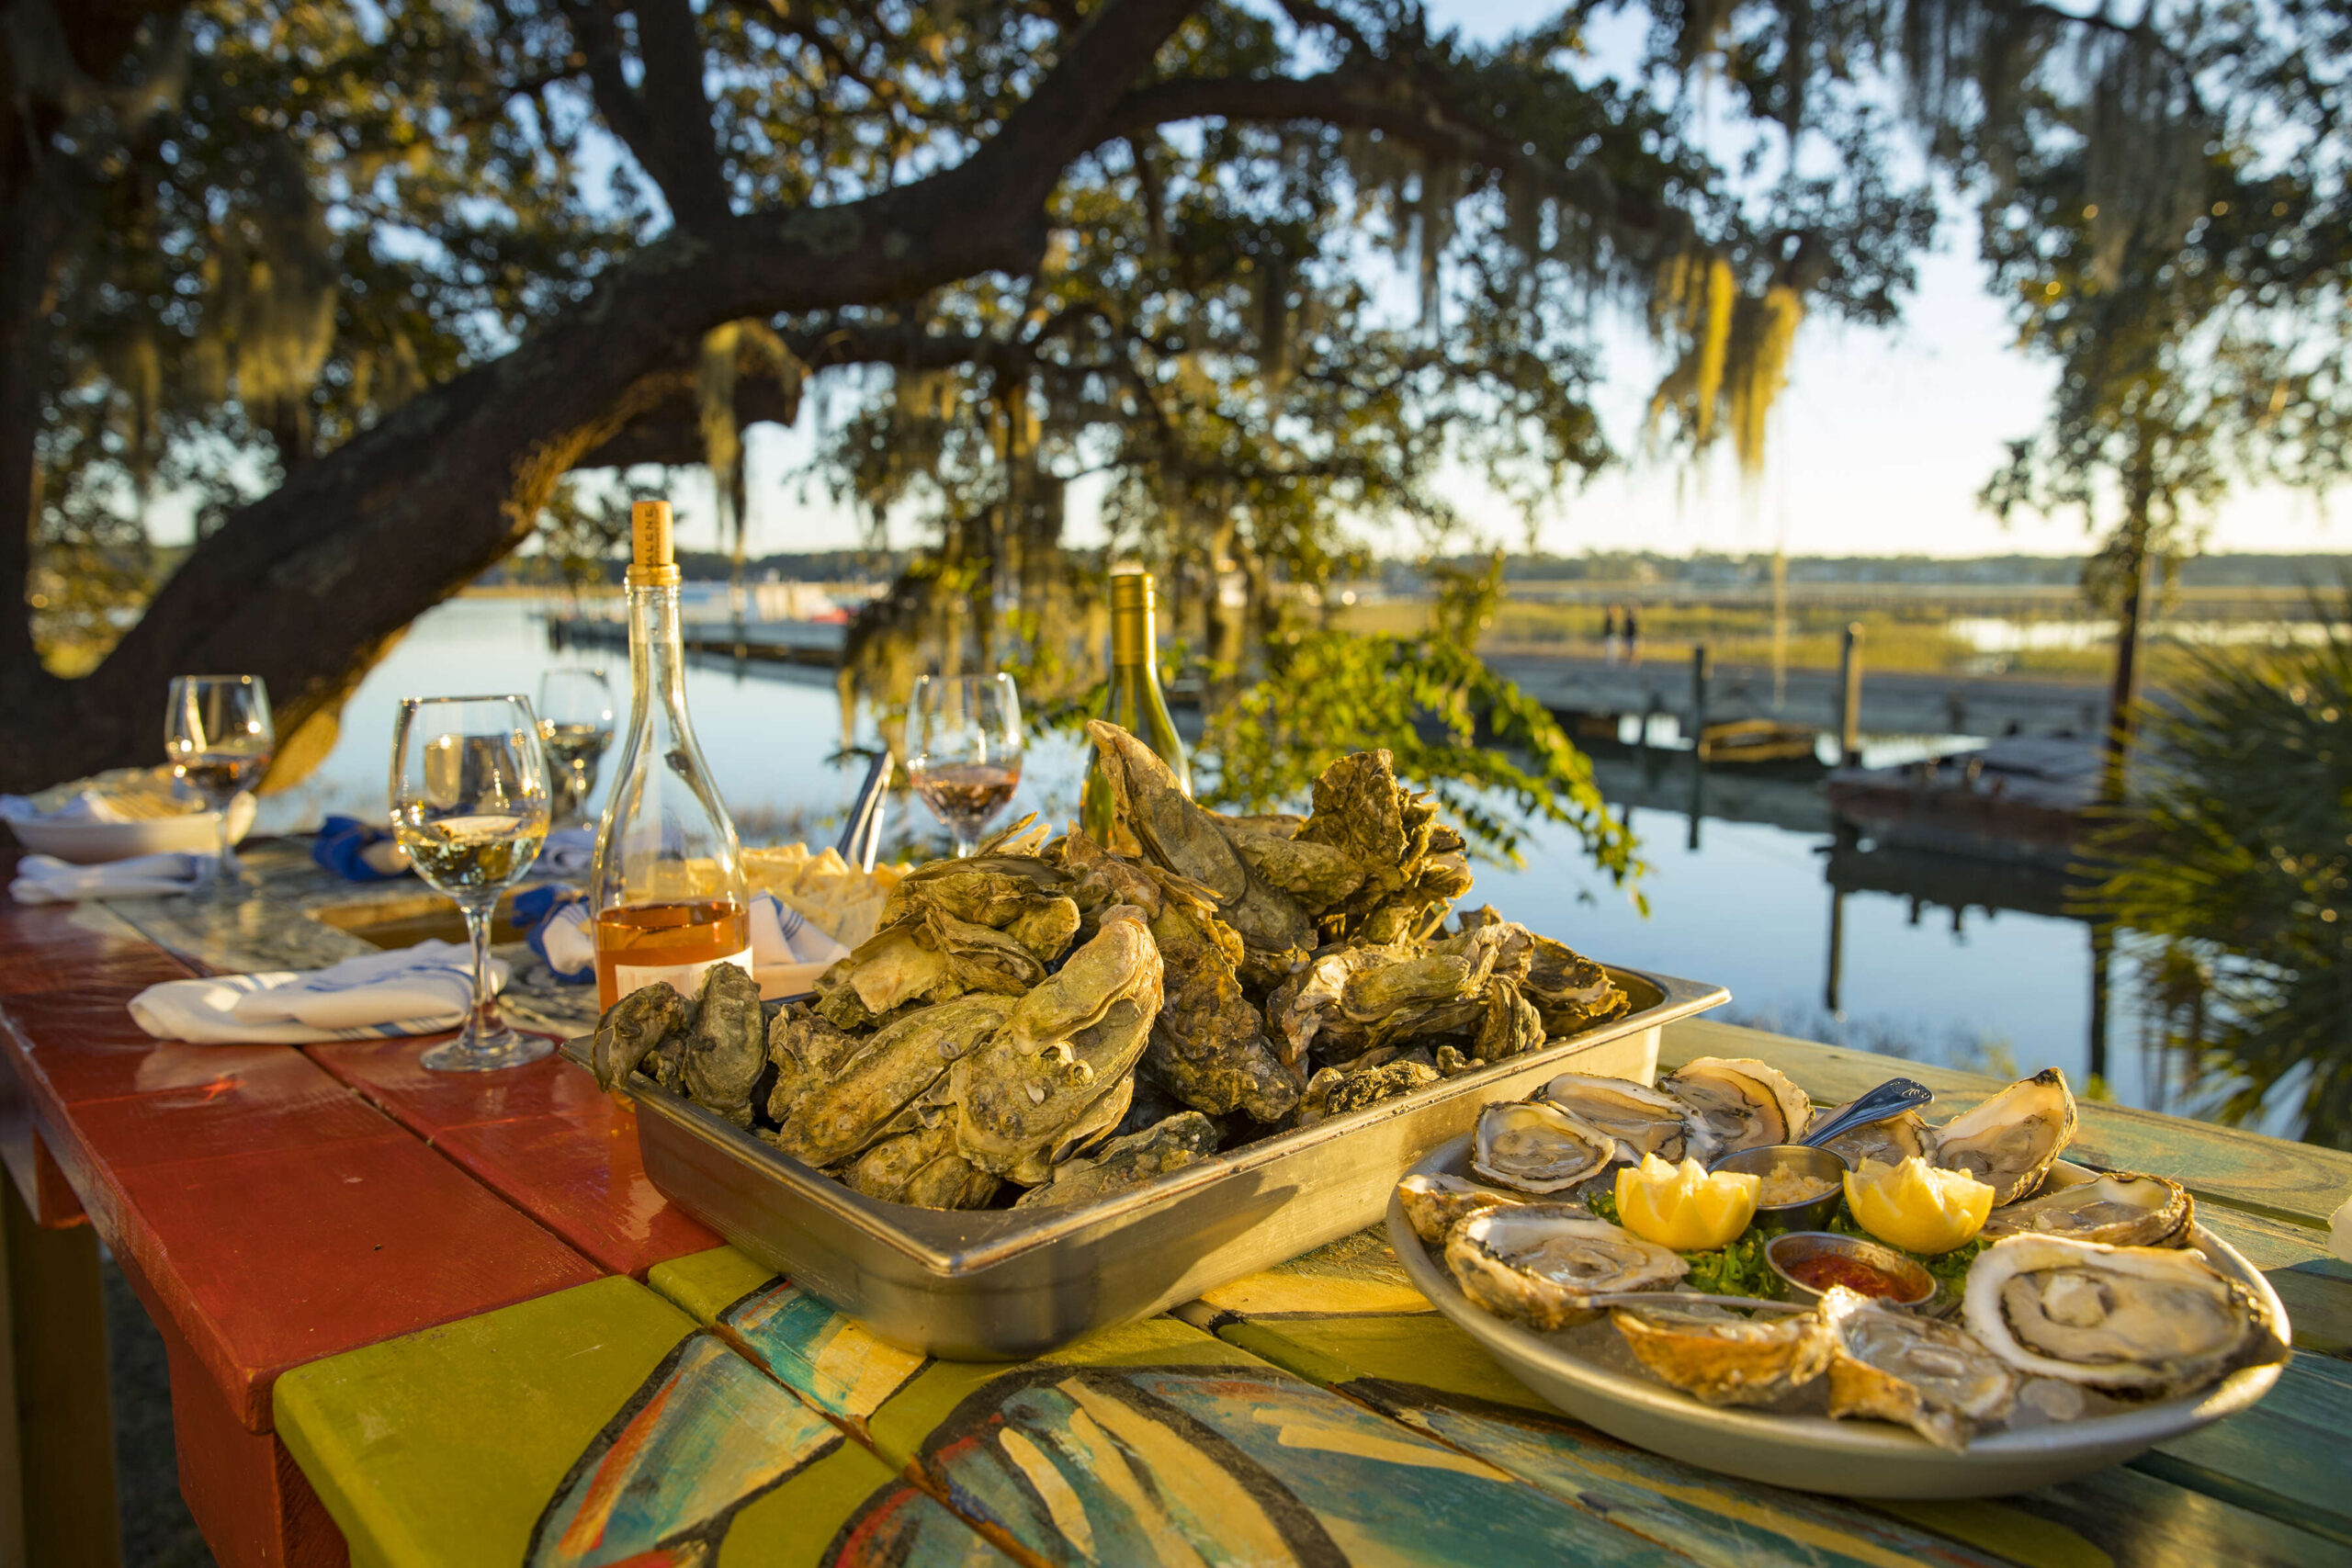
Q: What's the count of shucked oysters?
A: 11